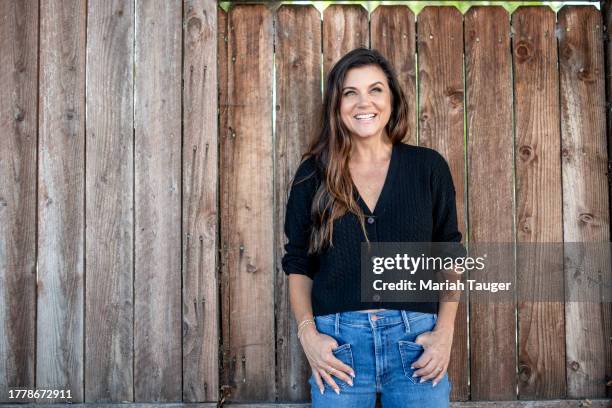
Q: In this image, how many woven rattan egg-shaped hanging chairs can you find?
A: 0